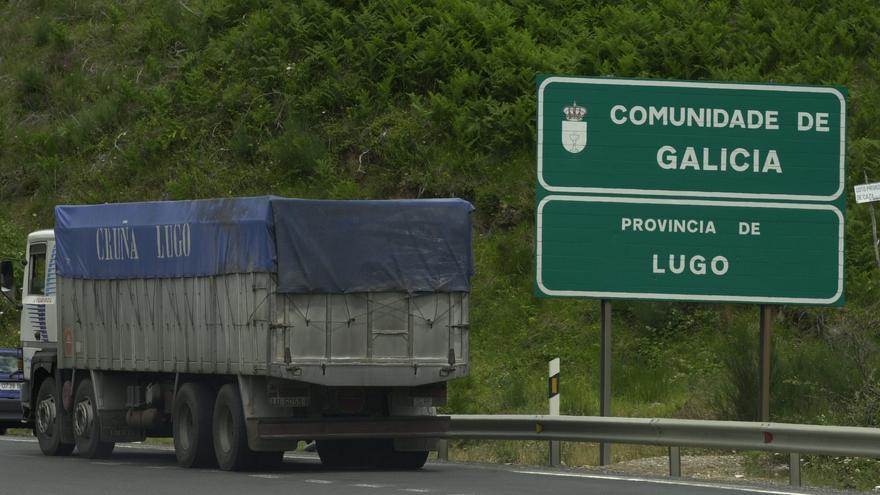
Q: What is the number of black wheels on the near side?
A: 4